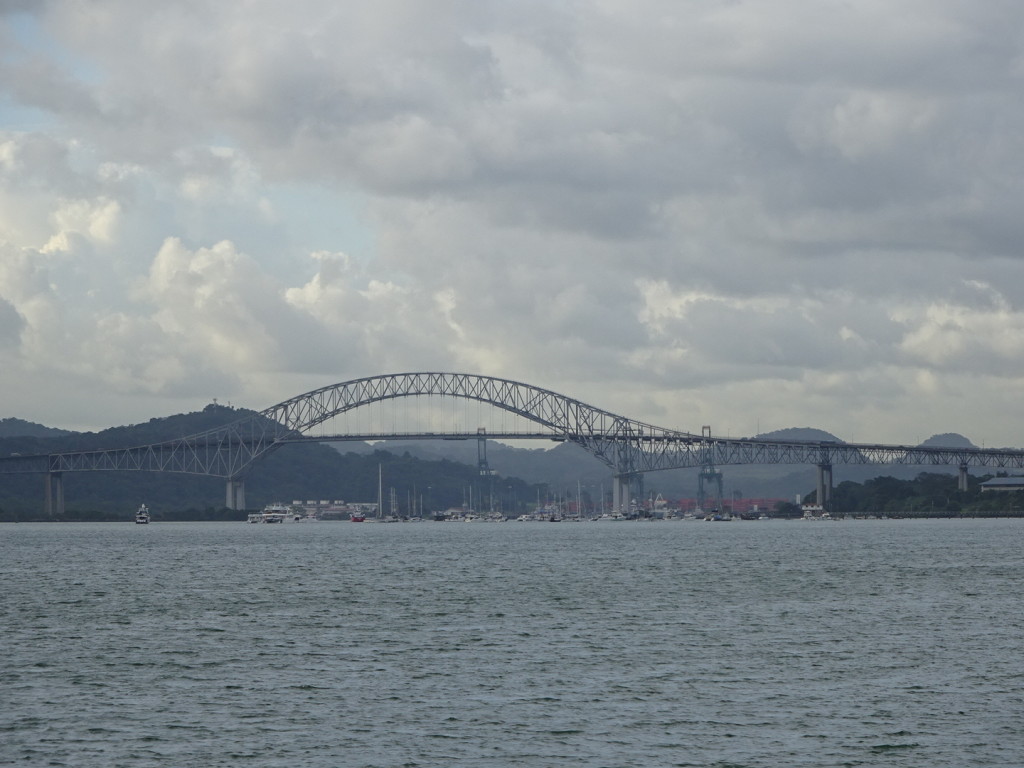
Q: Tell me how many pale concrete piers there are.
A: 5